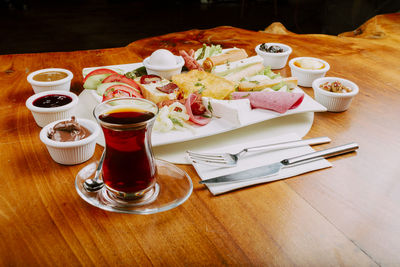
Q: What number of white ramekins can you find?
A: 7